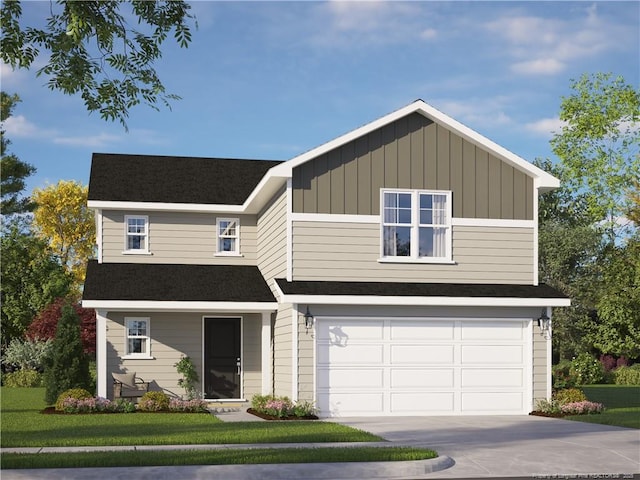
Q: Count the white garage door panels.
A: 12